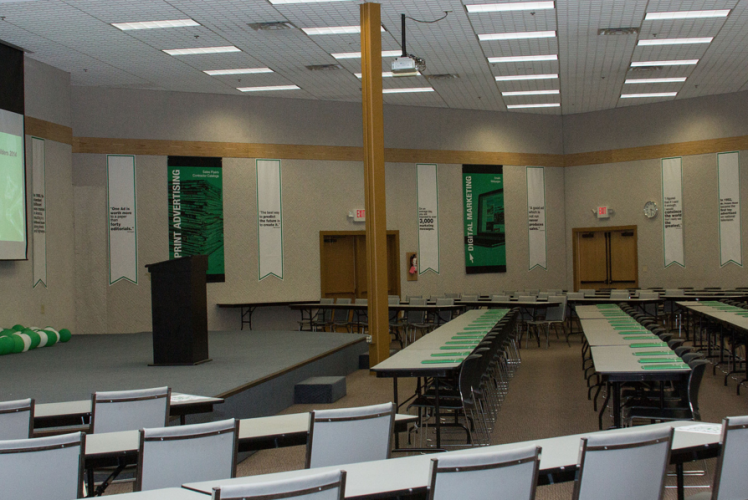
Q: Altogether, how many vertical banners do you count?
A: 9